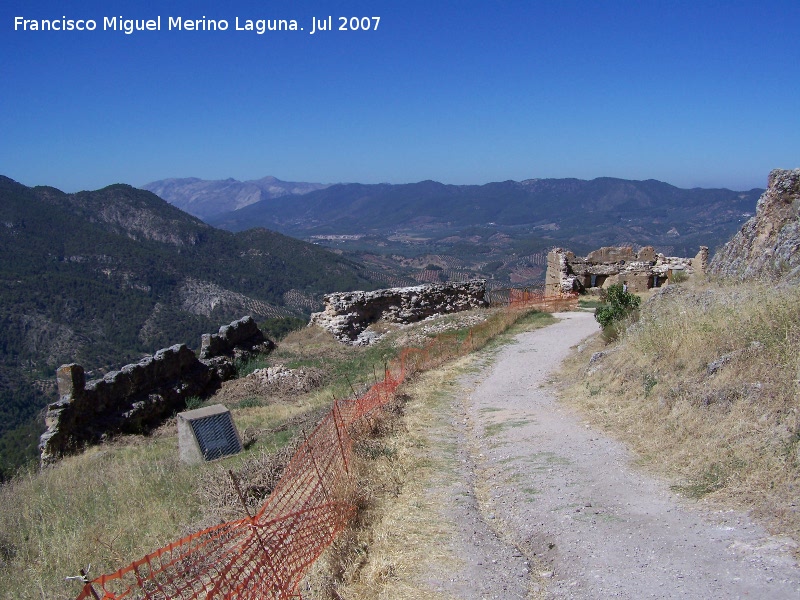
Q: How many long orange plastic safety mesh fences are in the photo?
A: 1